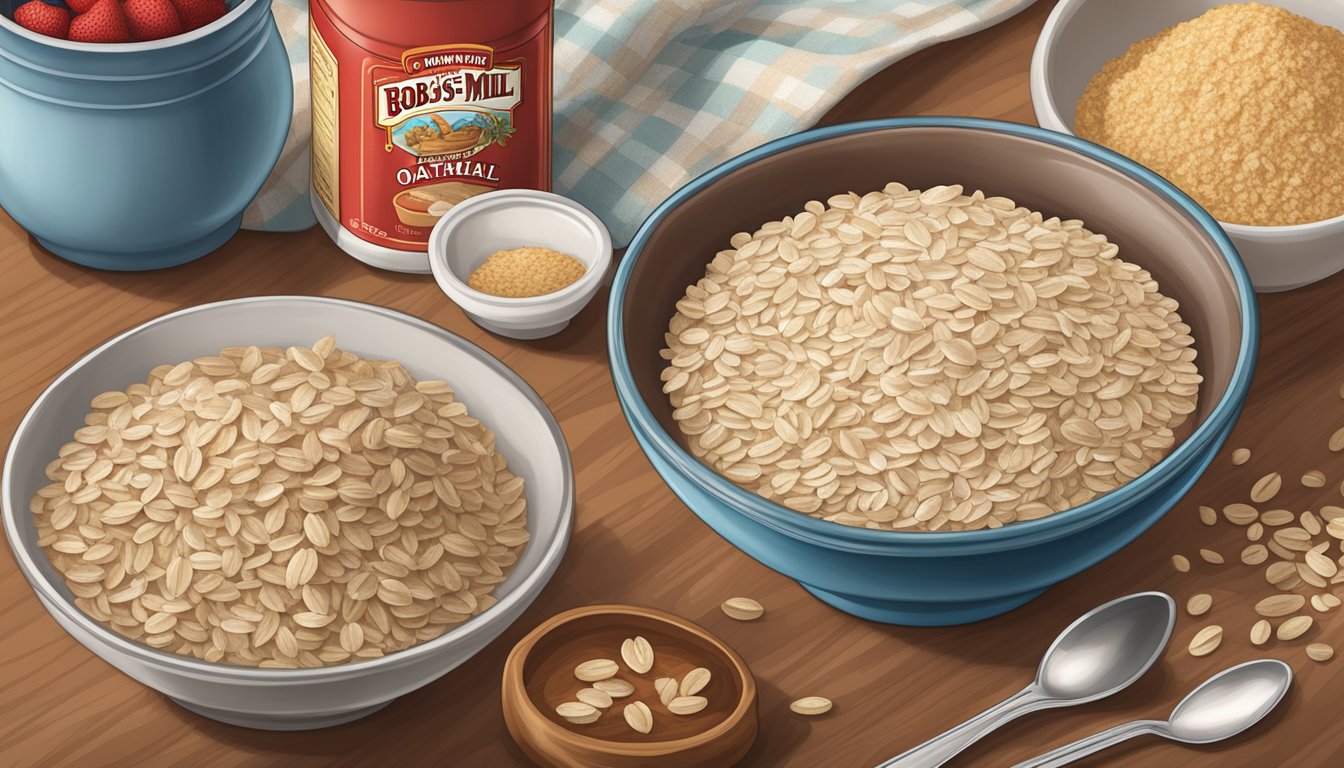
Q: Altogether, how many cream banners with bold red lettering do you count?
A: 1